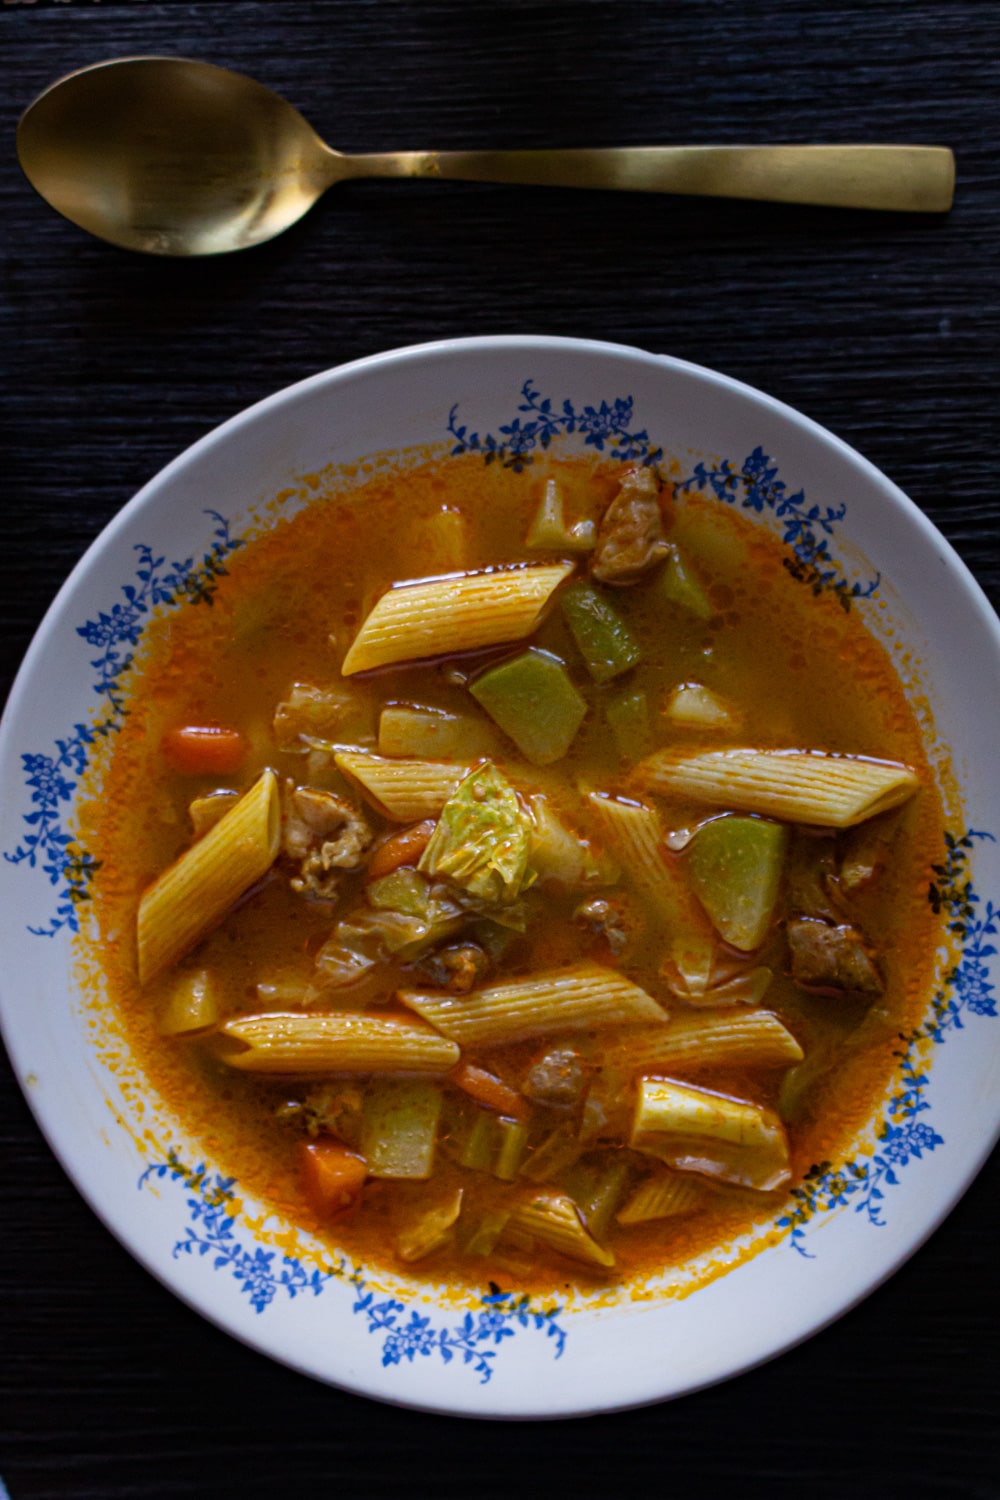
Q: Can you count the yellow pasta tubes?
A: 10